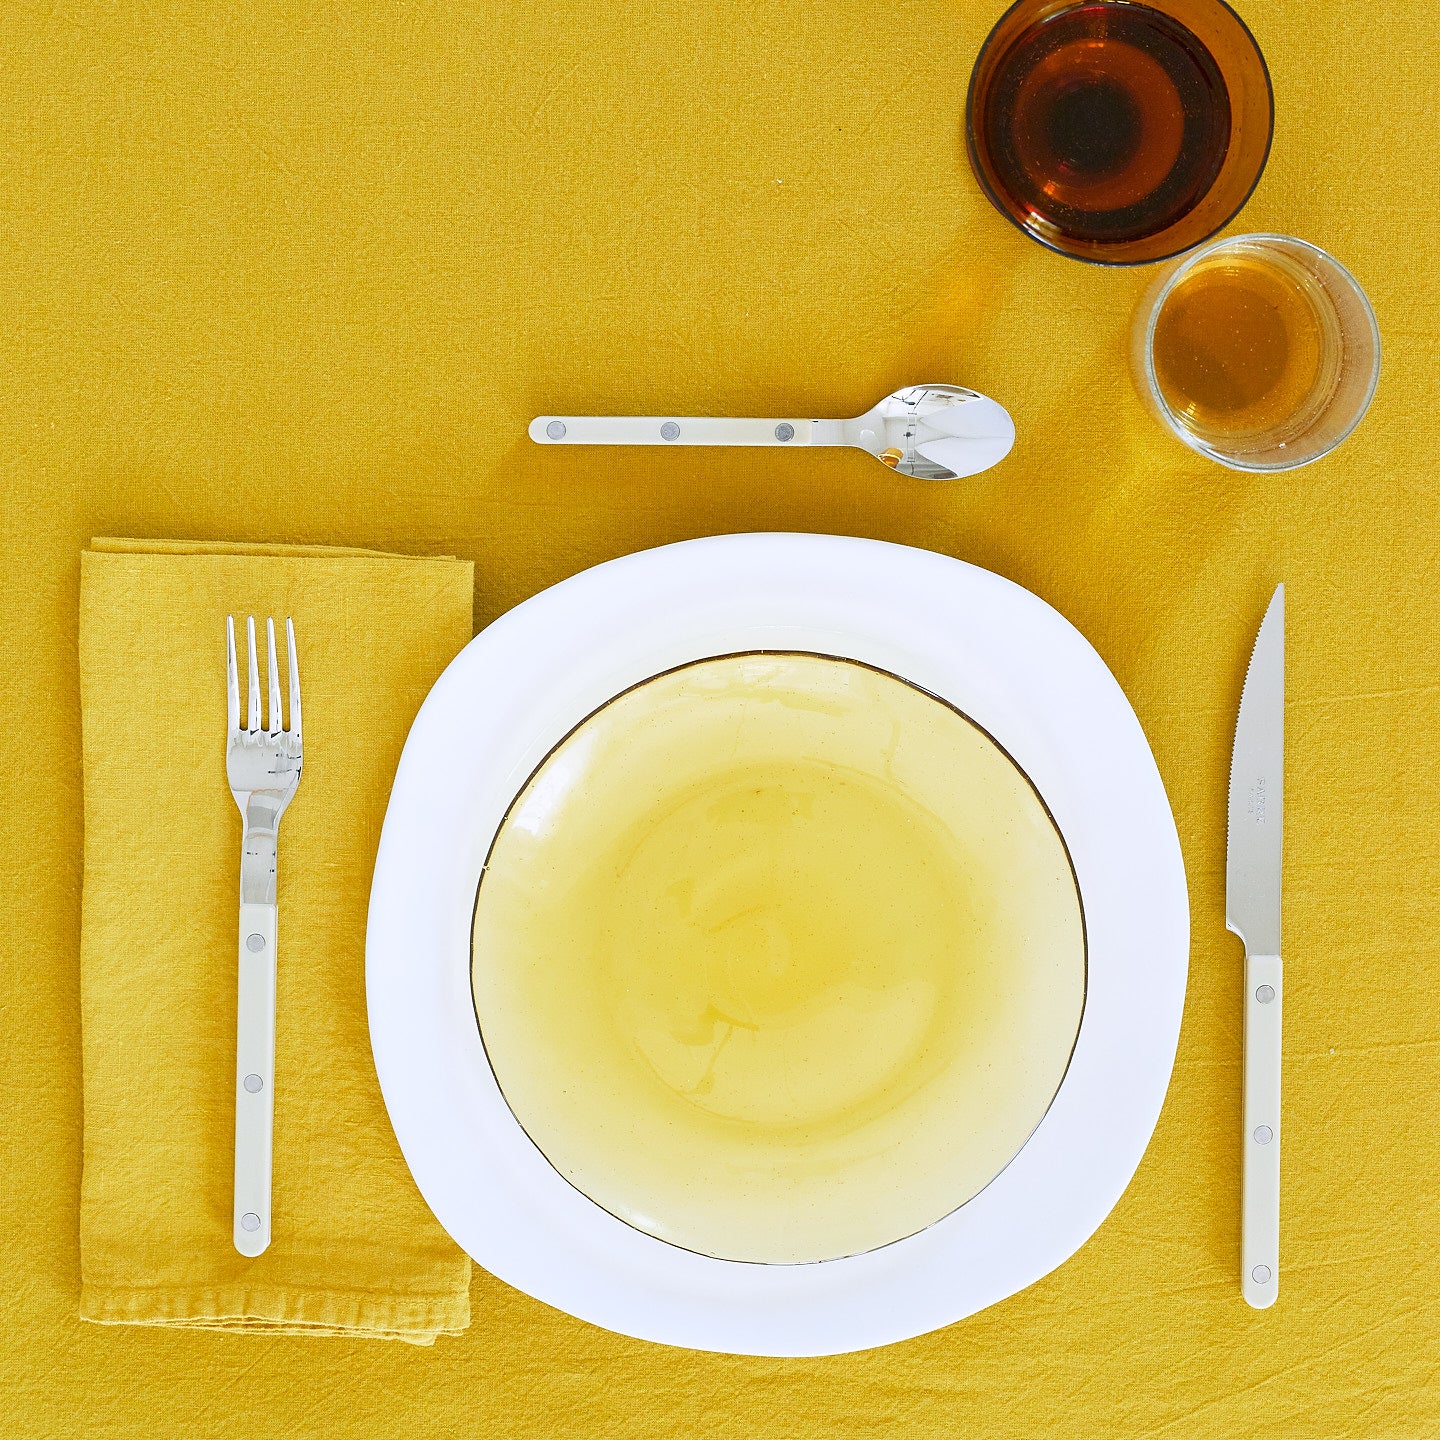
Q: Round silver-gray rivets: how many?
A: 9